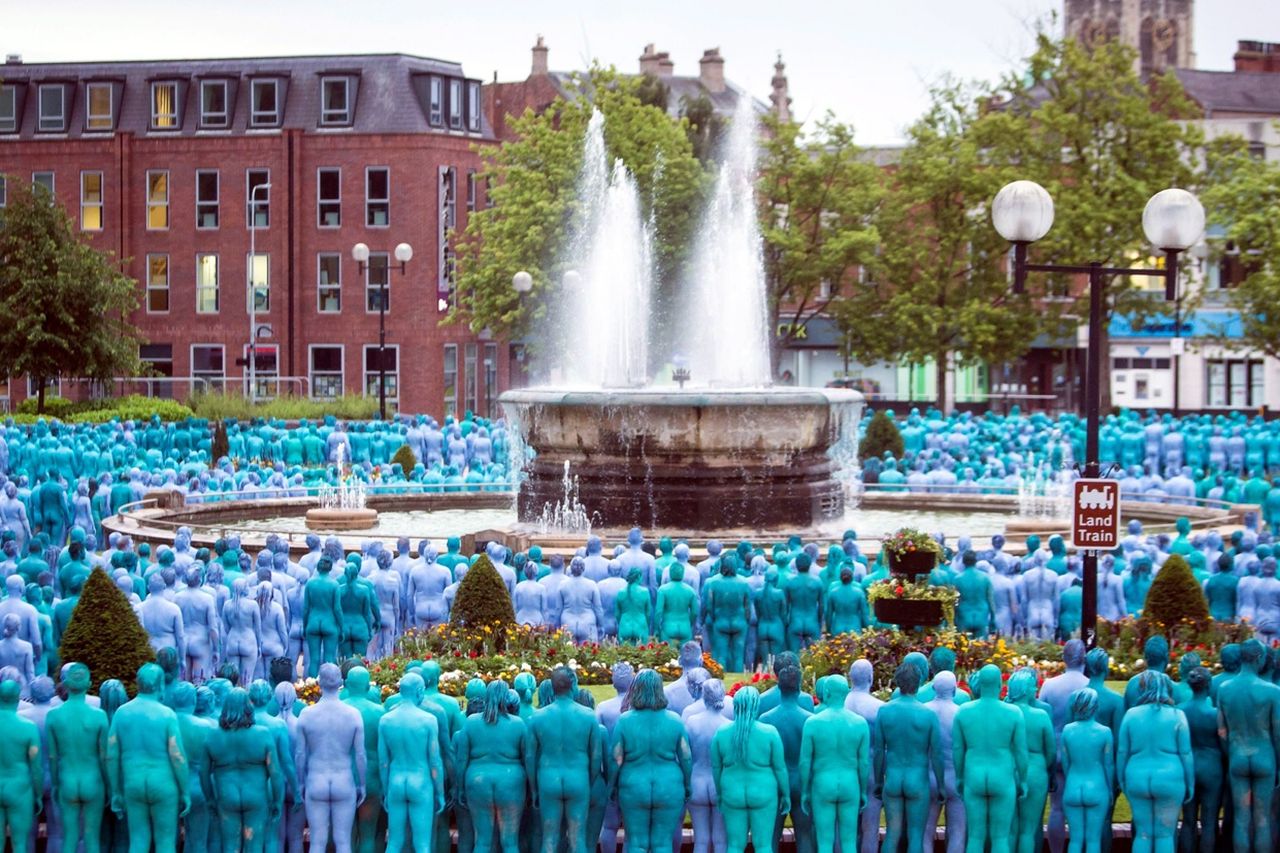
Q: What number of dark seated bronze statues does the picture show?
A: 0